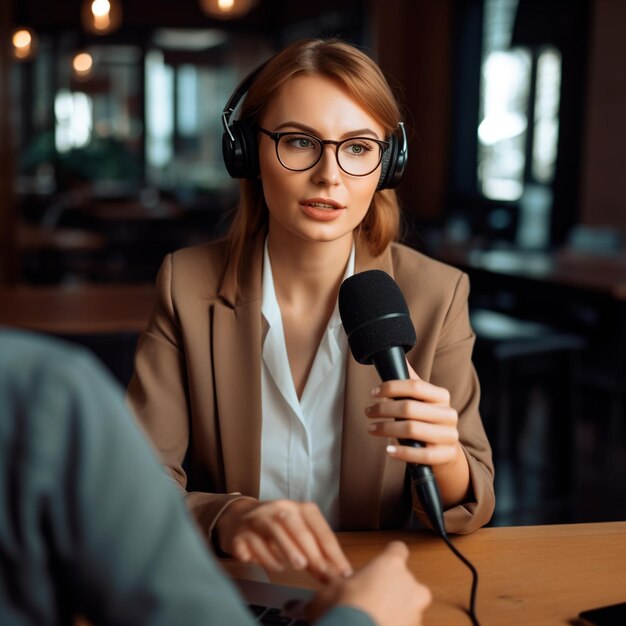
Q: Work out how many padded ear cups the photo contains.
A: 2